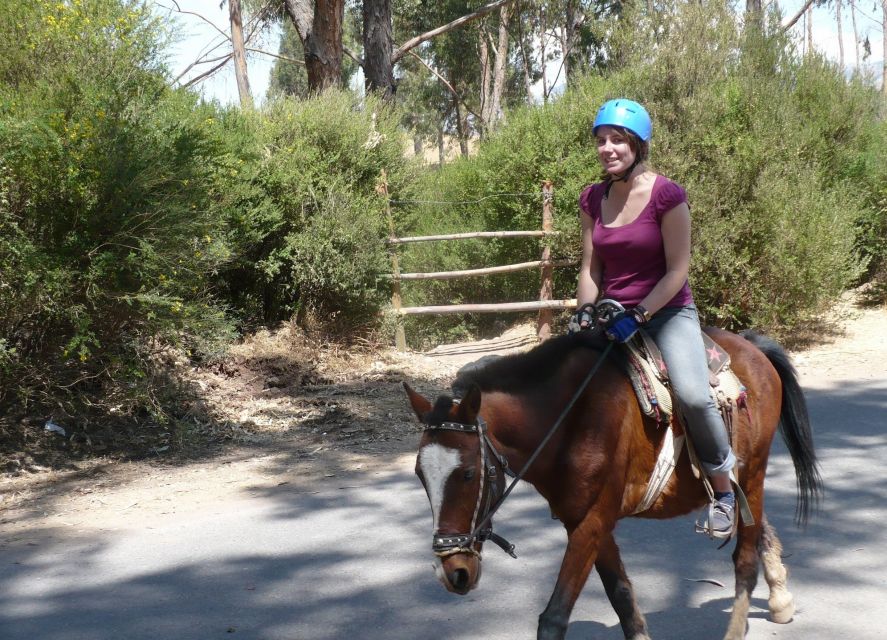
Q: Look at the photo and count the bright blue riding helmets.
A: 1